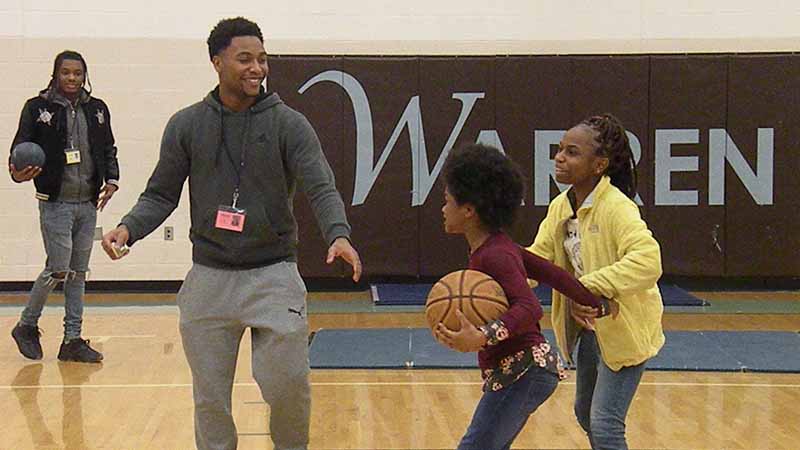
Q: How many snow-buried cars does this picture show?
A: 0